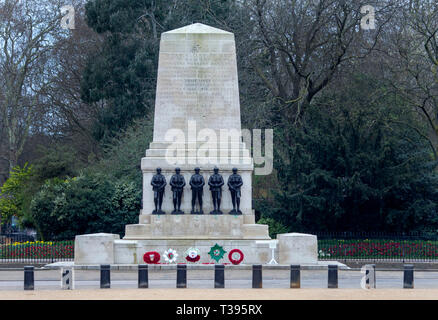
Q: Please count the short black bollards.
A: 11